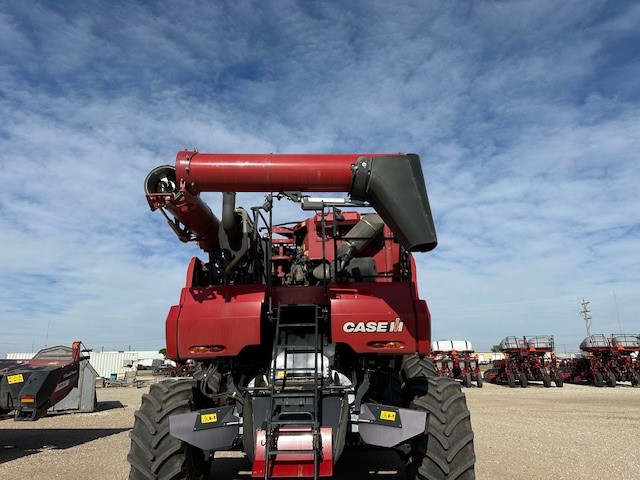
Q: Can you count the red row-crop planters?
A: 3